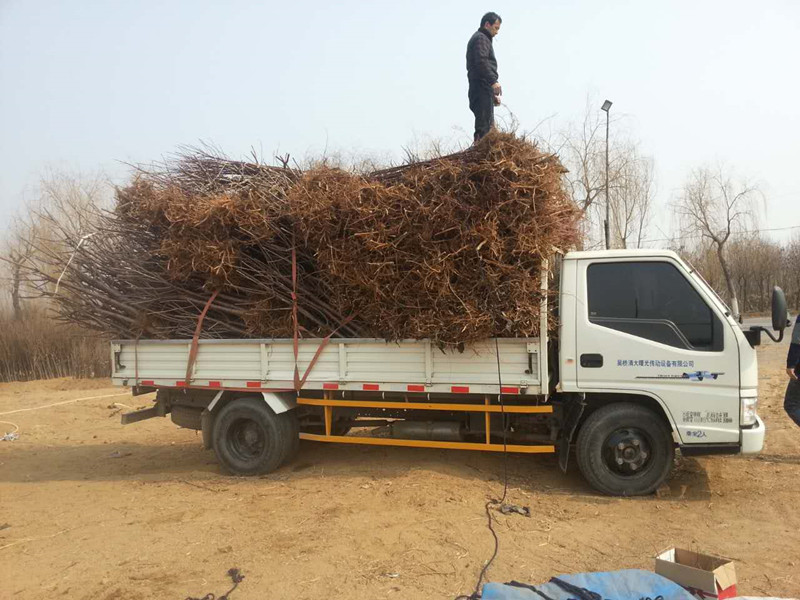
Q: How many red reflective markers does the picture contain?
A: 9